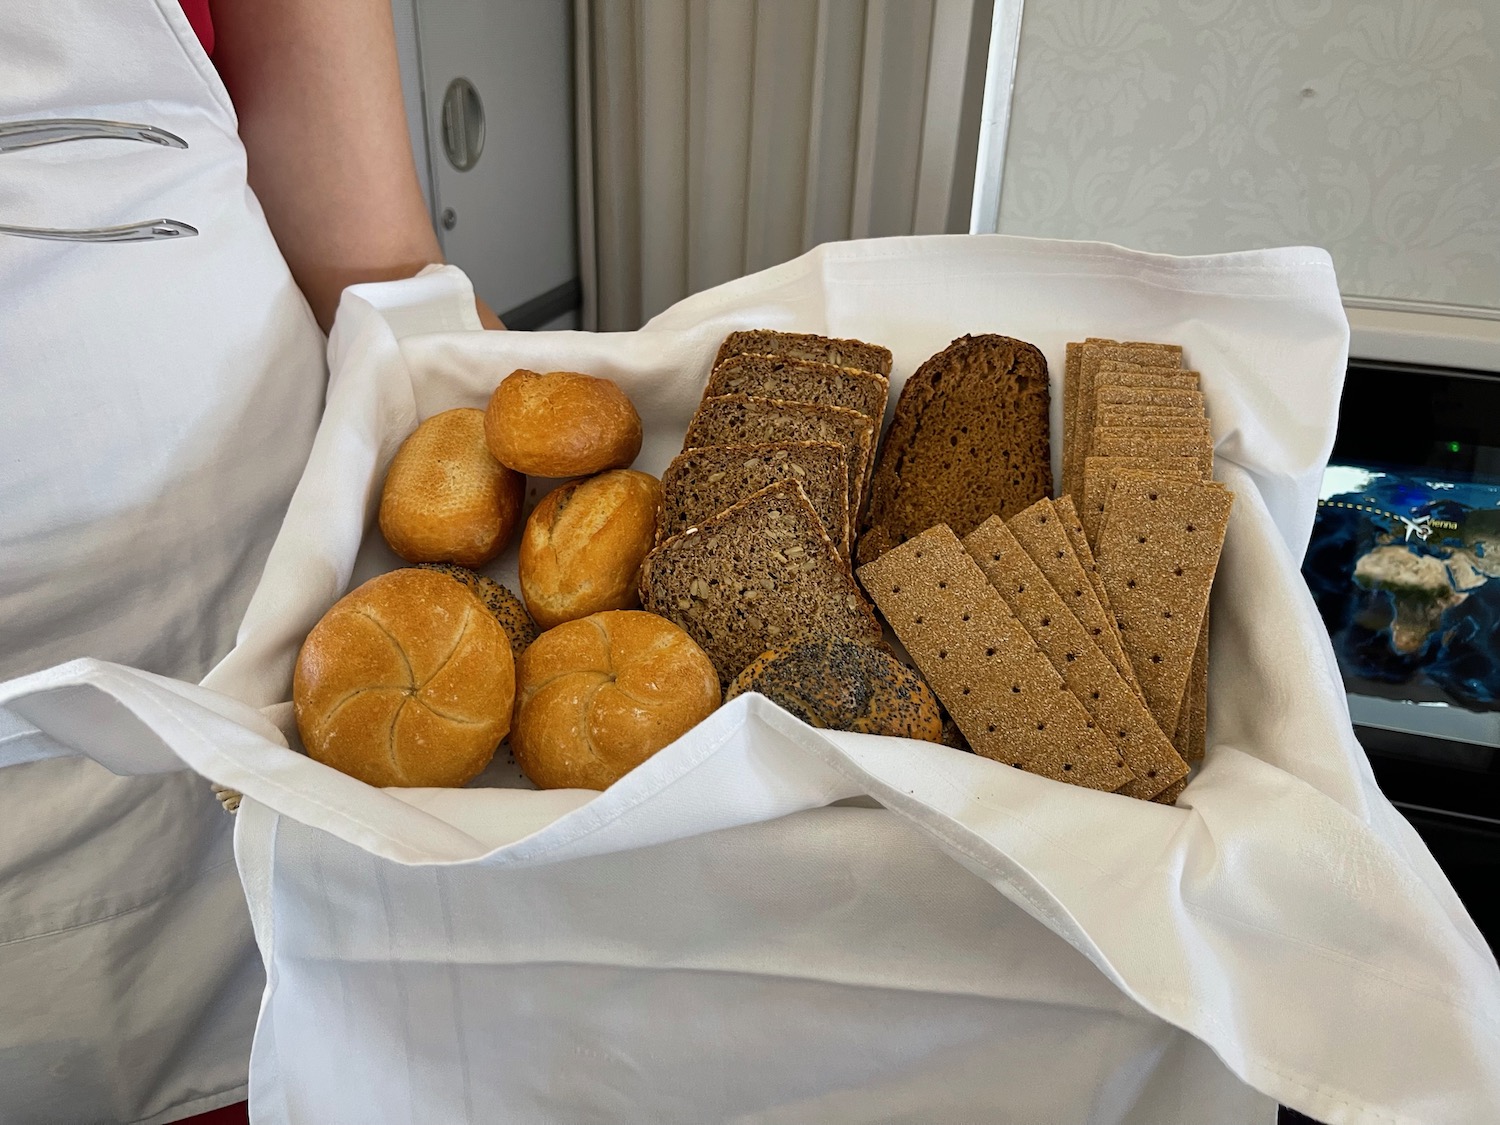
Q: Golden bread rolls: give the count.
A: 5